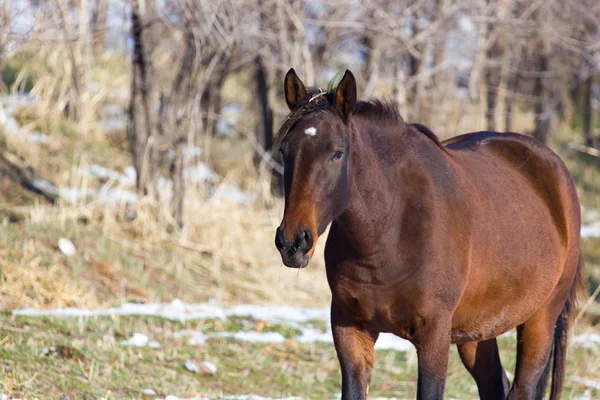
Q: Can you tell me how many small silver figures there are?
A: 0